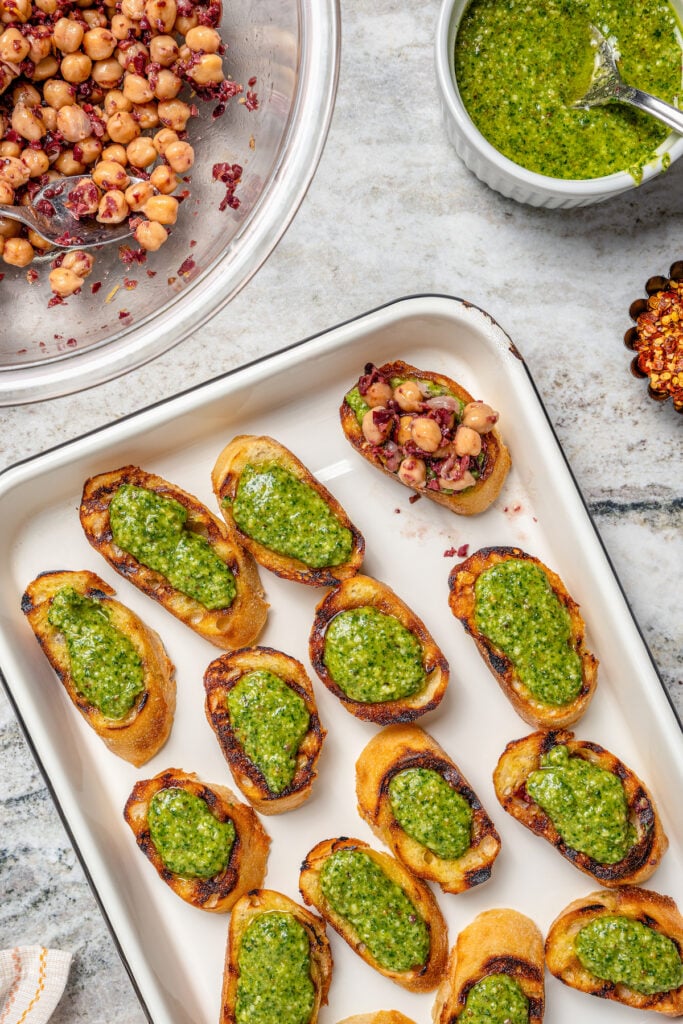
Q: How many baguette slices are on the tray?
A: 15